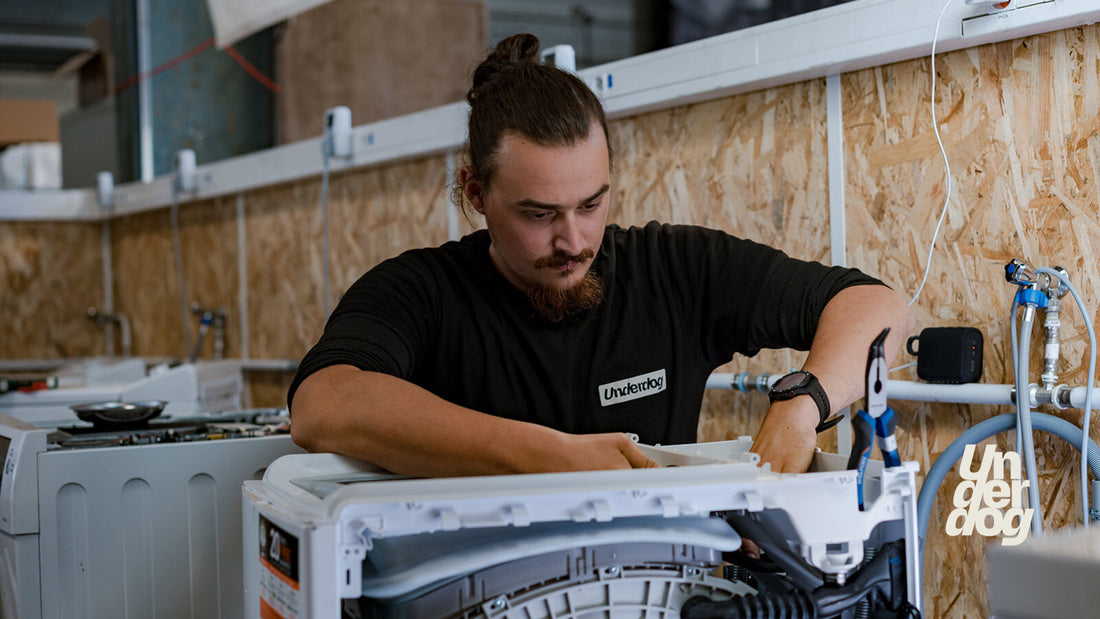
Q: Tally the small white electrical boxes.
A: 4